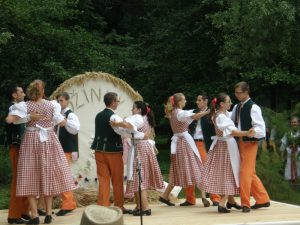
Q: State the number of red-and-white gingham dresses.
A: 4